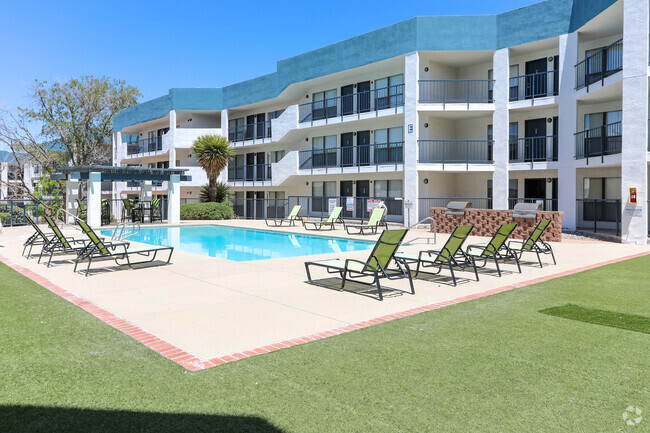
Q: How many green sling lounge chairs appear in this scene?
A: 10